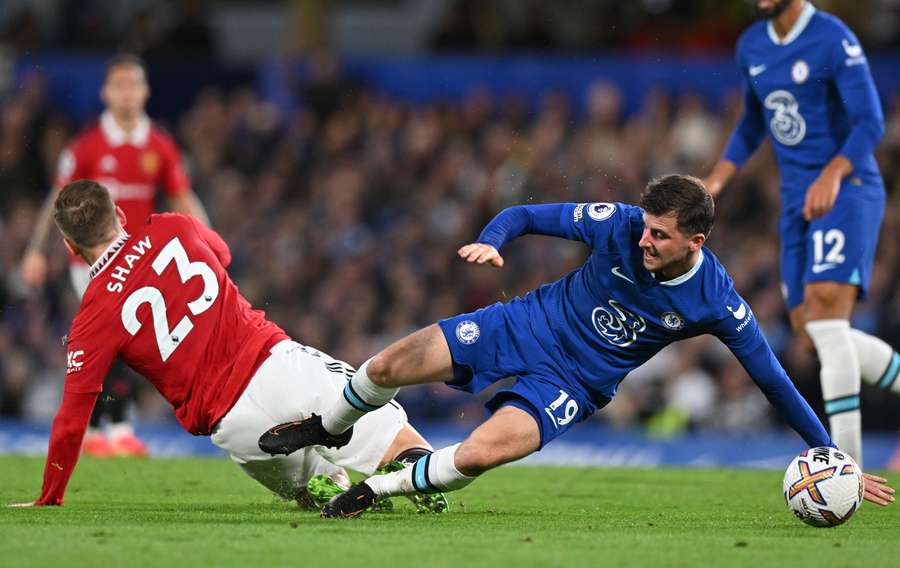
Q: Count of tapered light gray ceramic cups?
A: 0